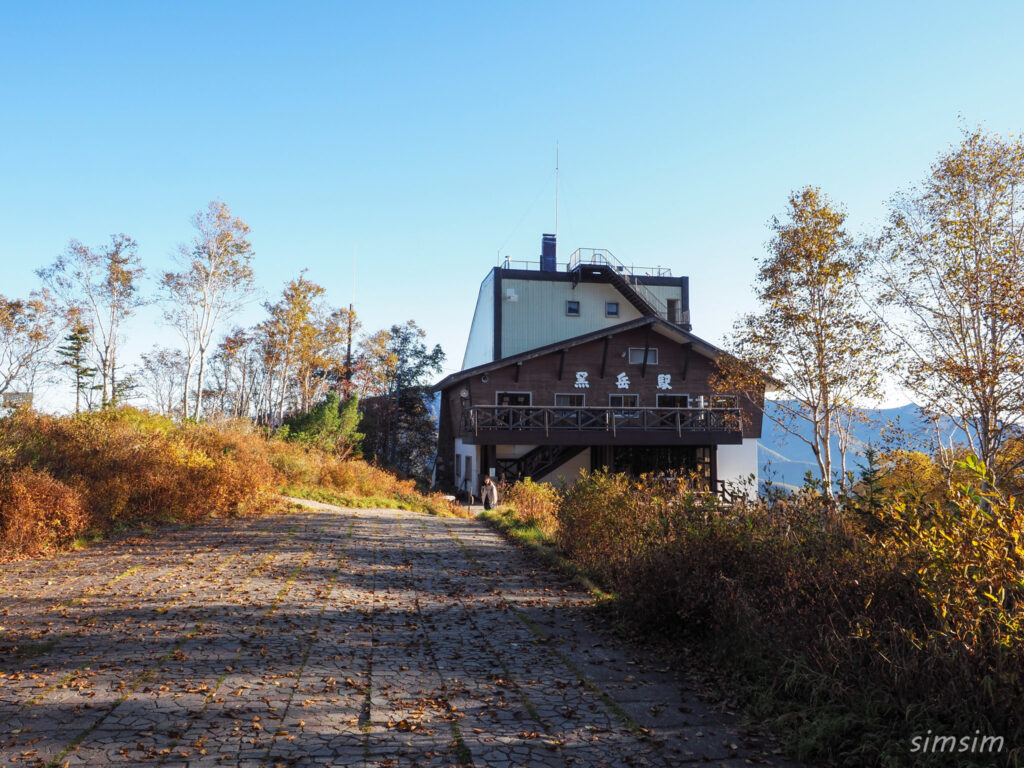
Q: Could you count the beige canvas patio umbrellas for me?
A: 0